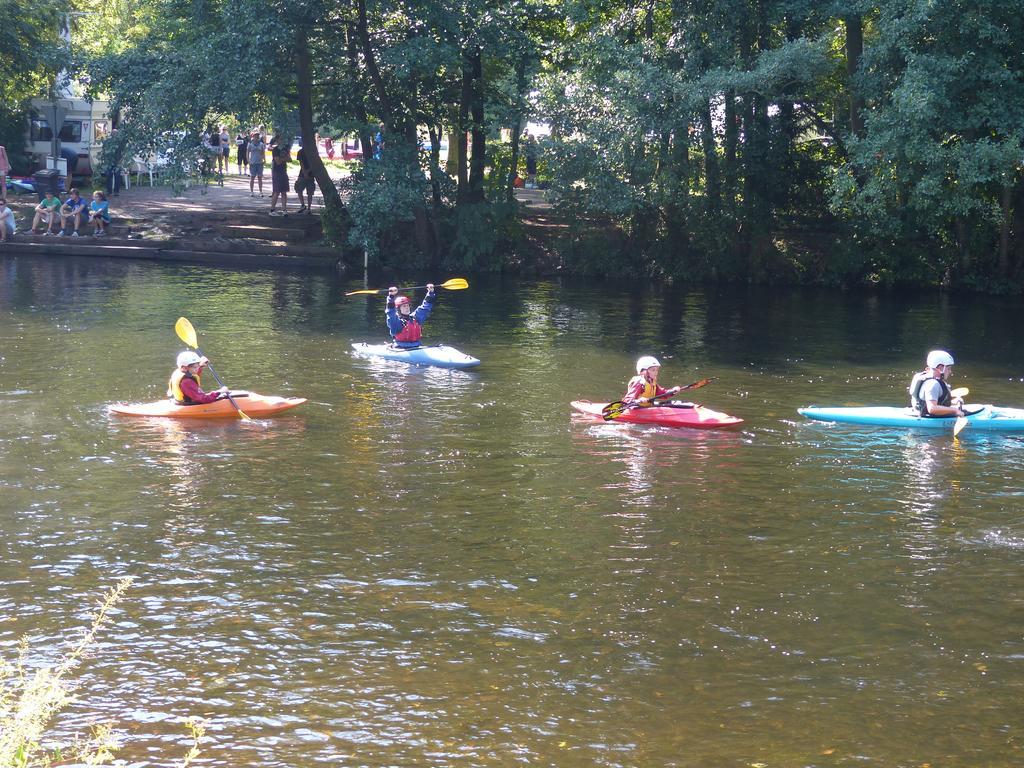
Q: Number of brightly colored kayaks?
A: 4